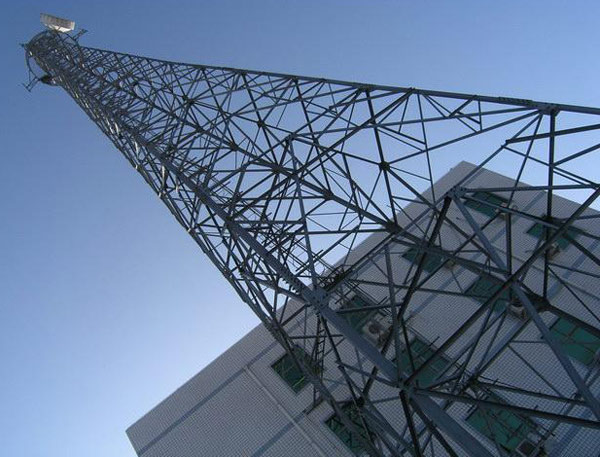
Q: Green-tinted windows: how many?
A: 10